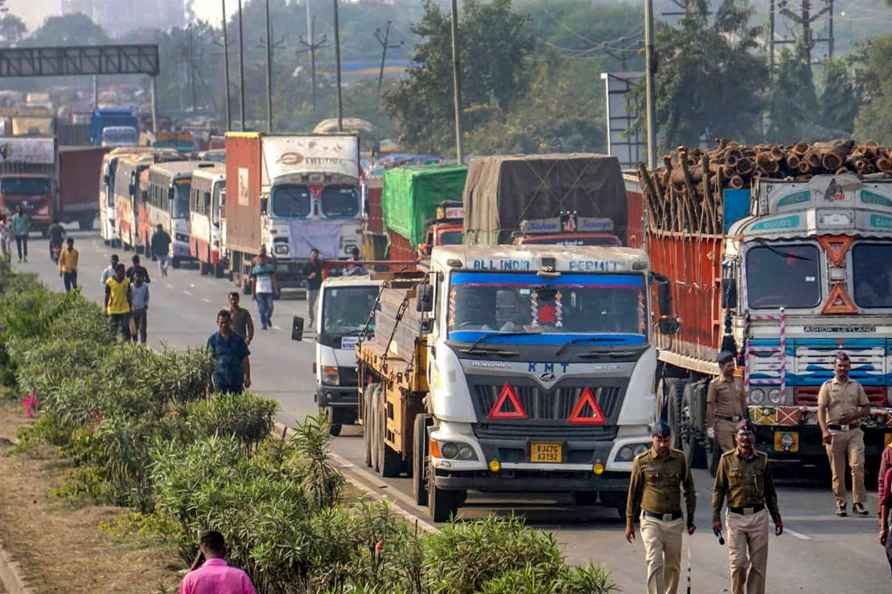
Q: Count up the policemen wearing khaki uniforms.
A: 4